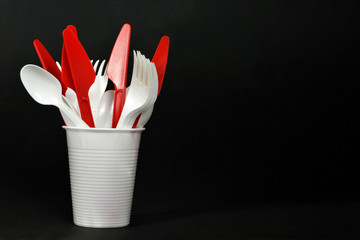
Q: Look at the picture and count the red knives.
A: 5